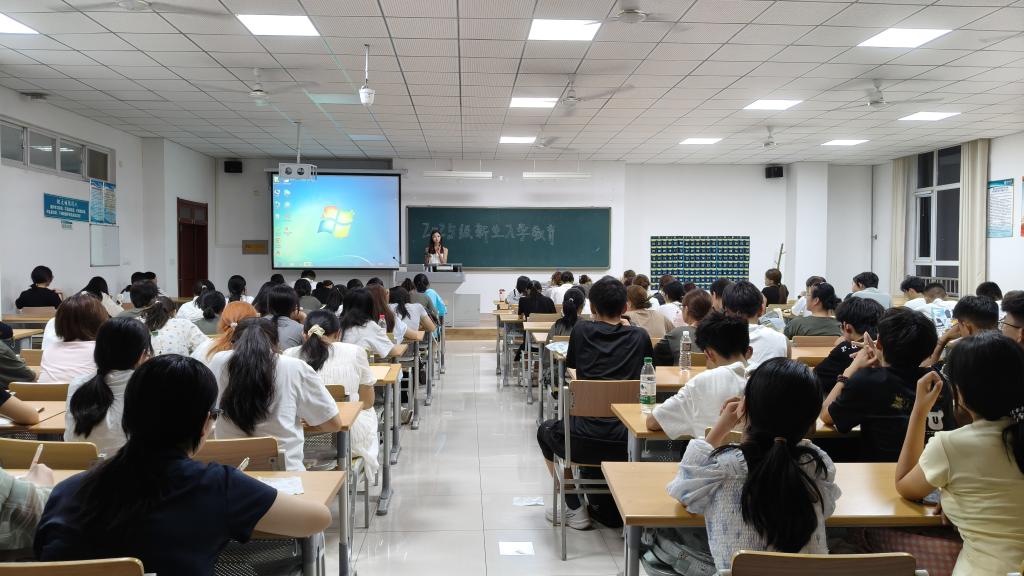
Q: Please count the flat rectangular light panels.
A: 10